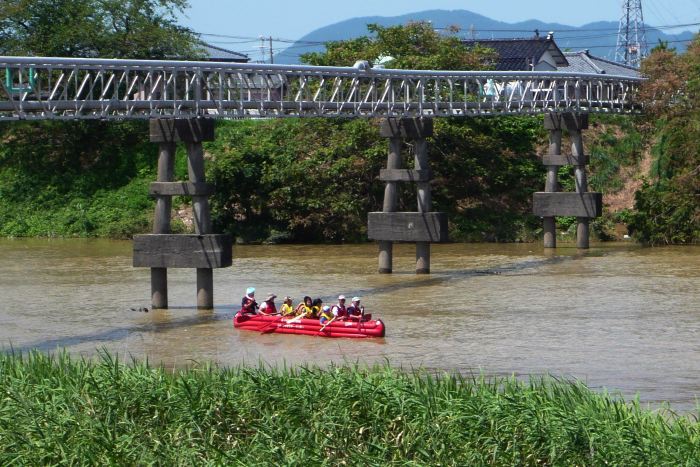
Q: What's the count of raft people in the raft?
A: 8